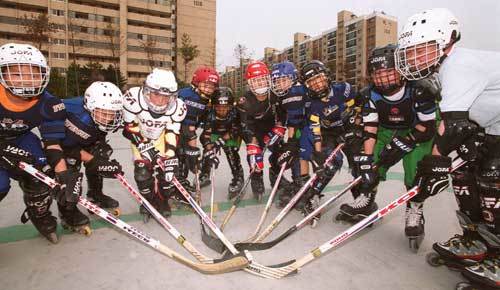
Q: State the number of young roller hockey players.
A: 10